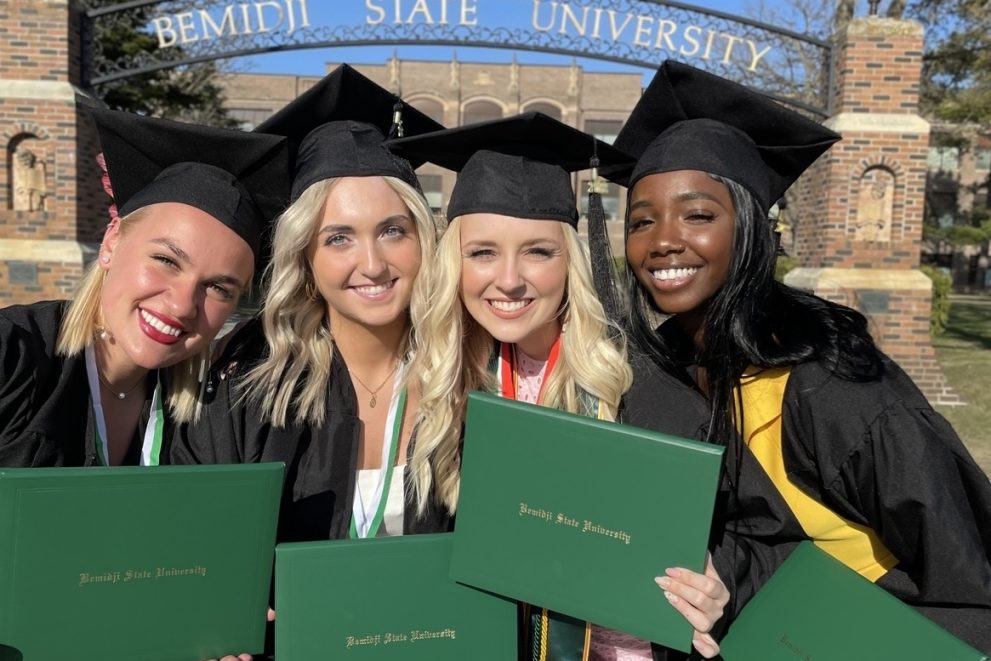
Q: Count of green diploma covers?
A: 4